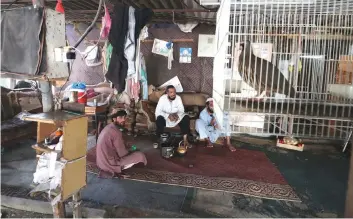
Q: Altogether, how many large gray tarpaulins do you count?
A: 1